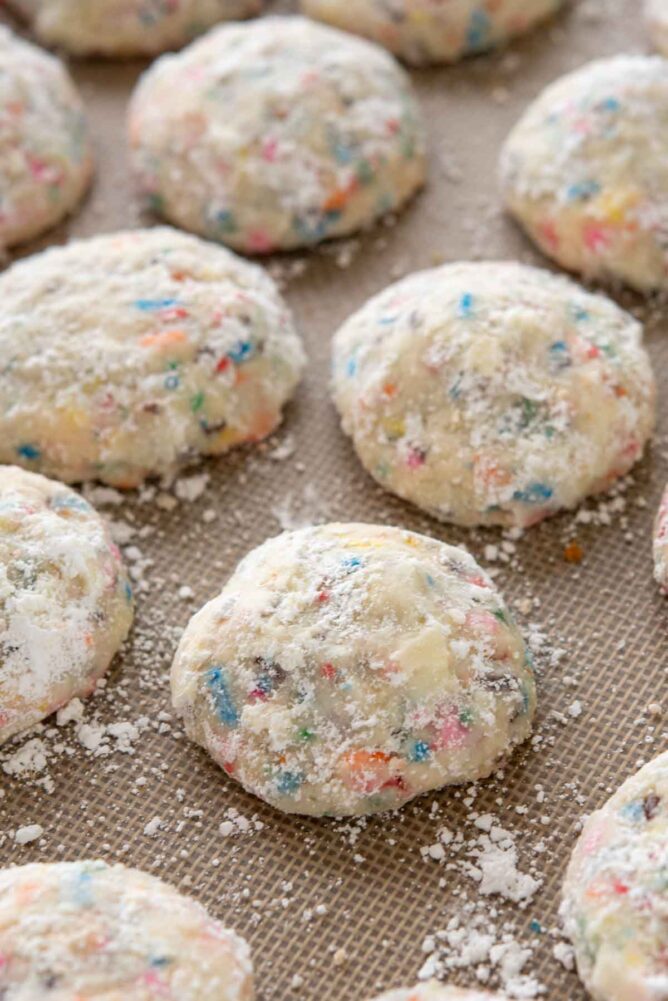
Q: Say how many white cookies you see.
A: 14